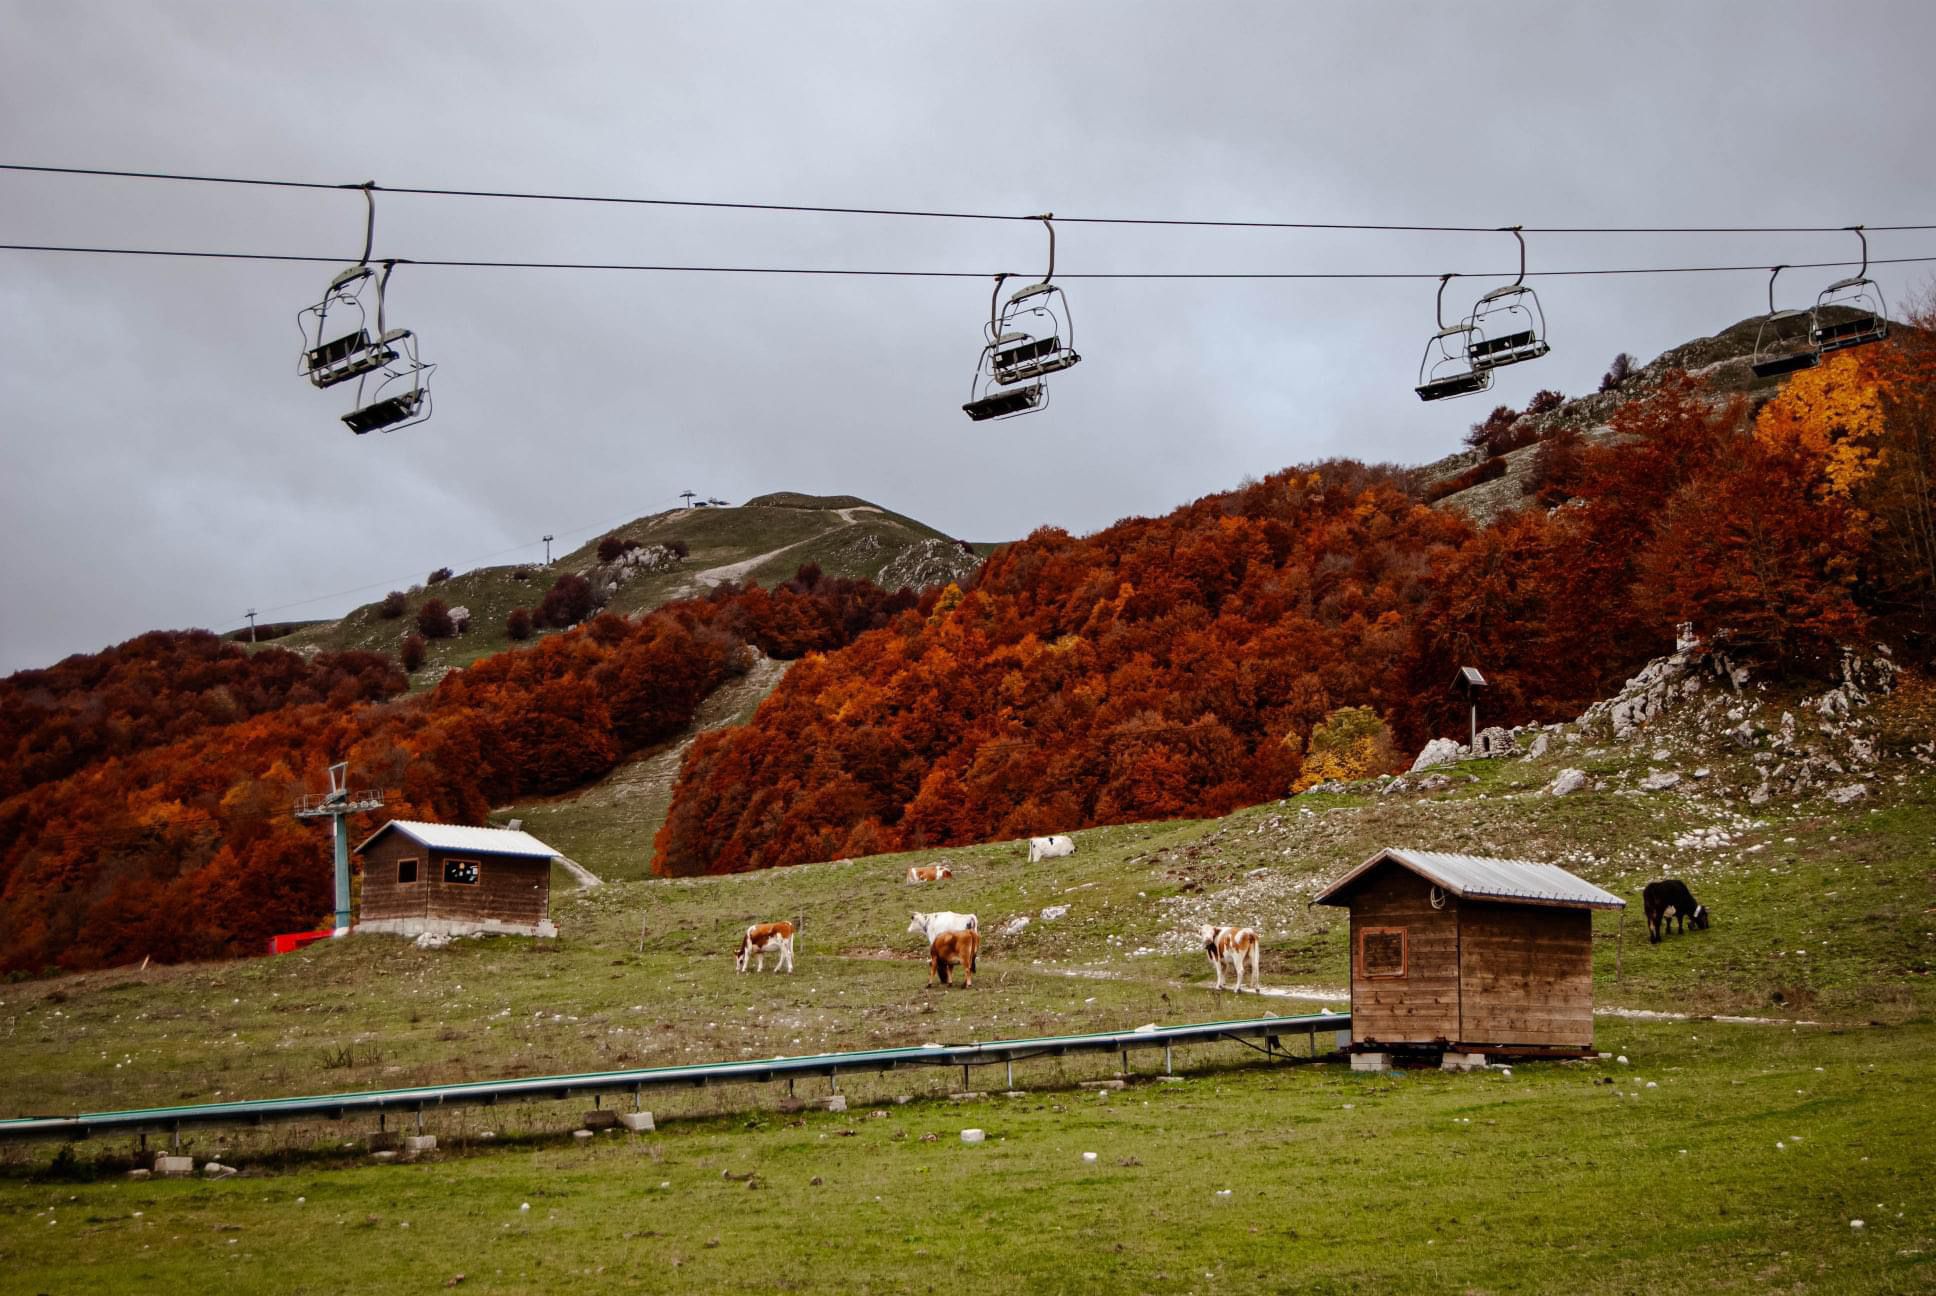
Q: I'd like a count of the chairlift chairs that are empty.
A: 8